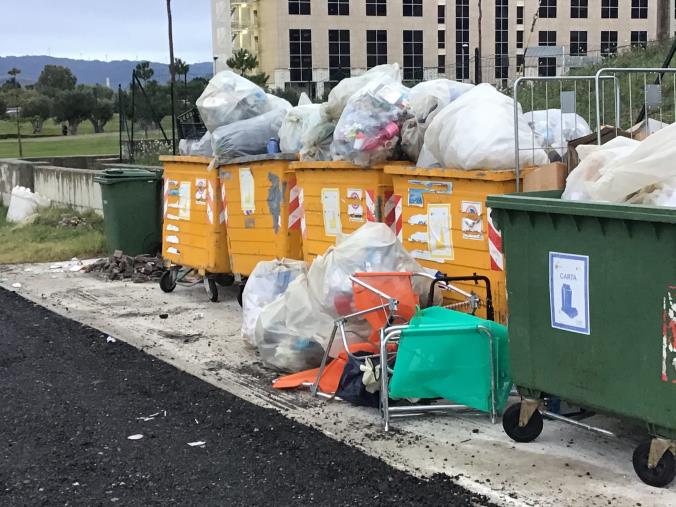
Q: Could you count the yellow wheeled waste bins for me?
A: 4